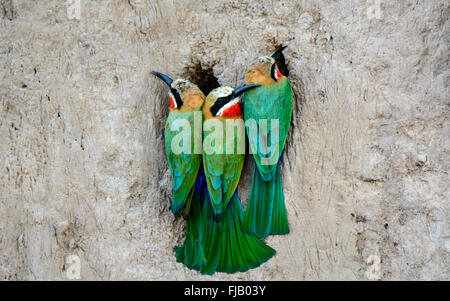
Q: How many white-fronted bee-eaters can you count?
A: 3